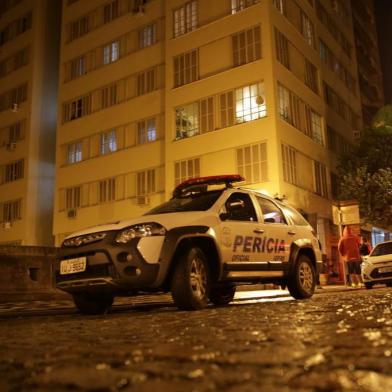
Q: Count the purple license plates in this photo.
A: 0